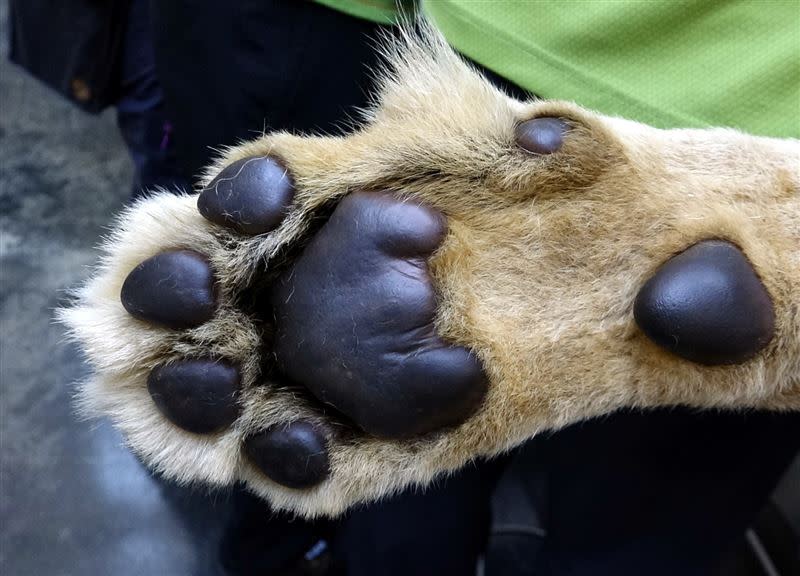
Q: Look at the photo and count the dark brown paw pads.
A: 7